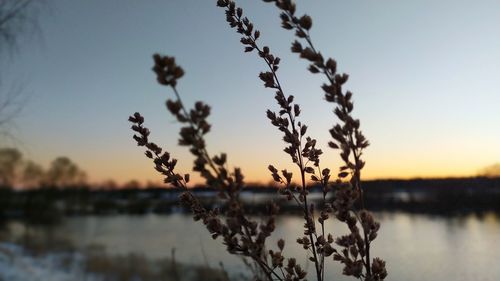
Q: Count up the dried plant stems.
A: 4